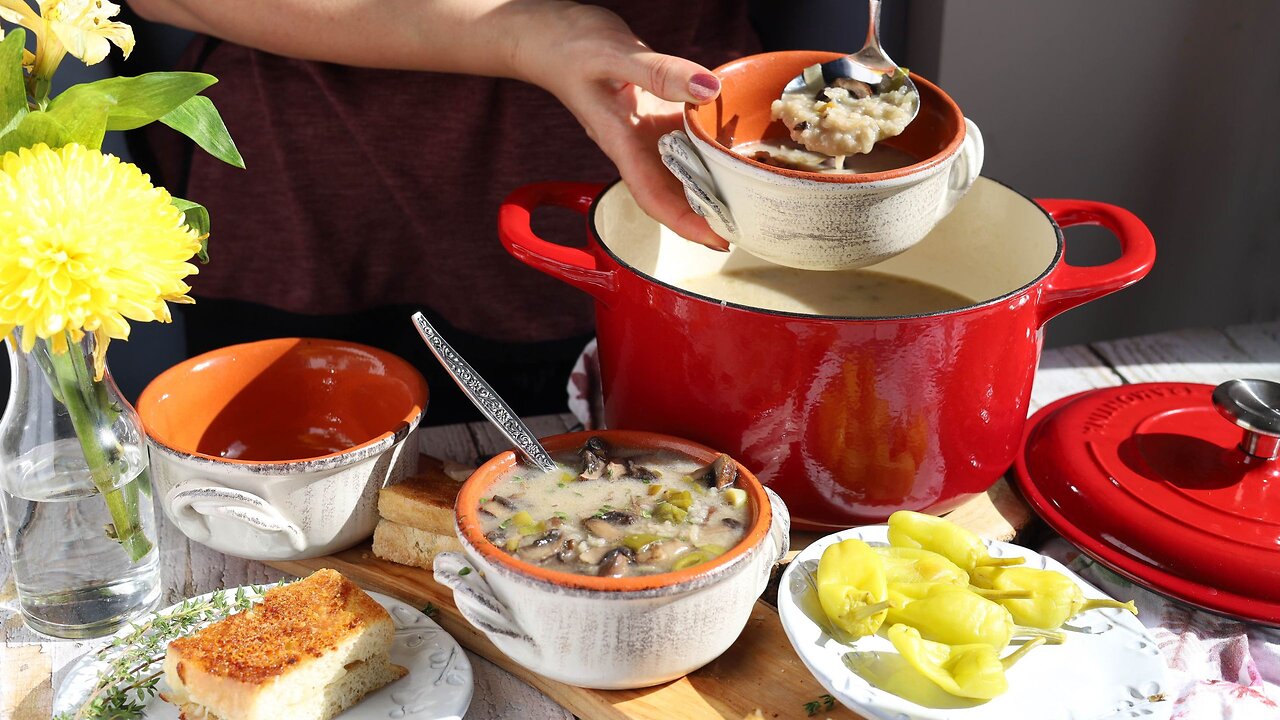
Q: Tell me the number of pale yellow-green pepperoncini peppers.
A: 6